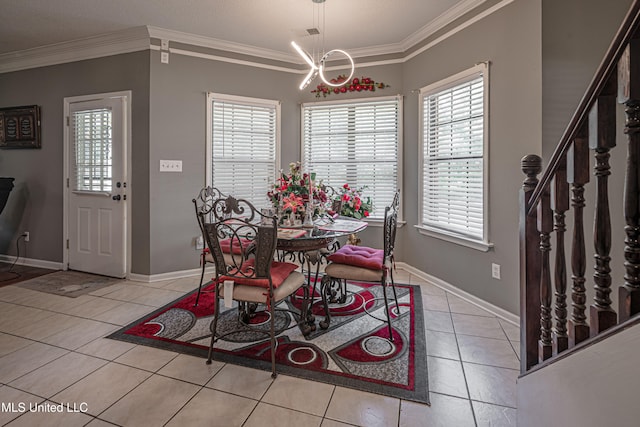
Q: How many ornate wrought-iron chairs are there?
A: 4